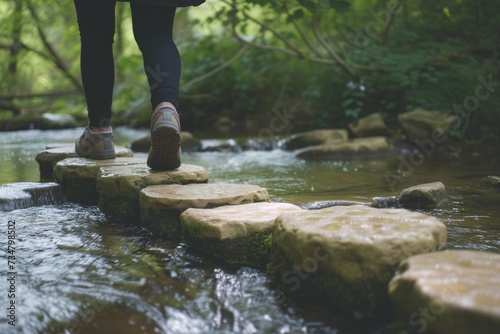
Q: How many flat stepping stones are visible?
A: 7